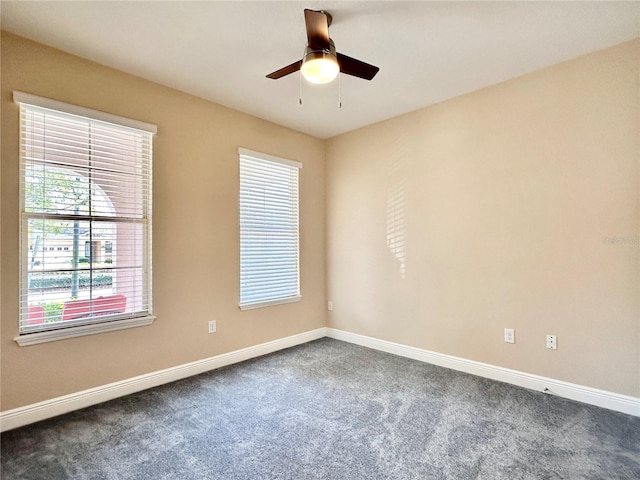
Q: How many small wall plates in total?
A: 4